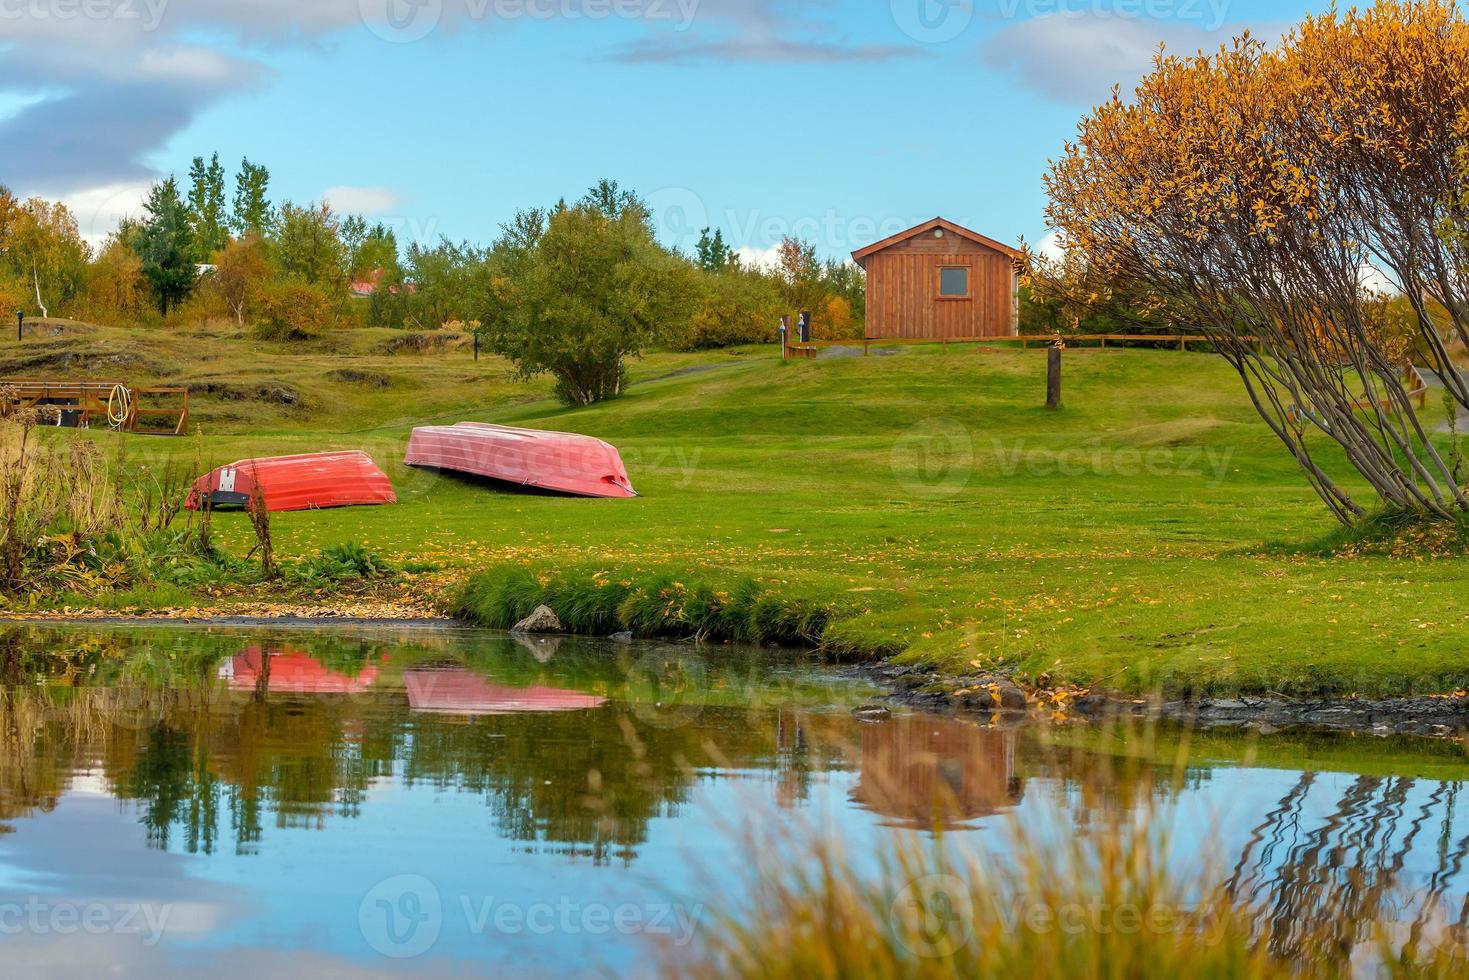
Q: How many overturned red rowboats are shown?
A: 2